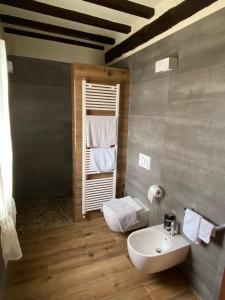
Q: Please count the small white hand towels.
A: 2